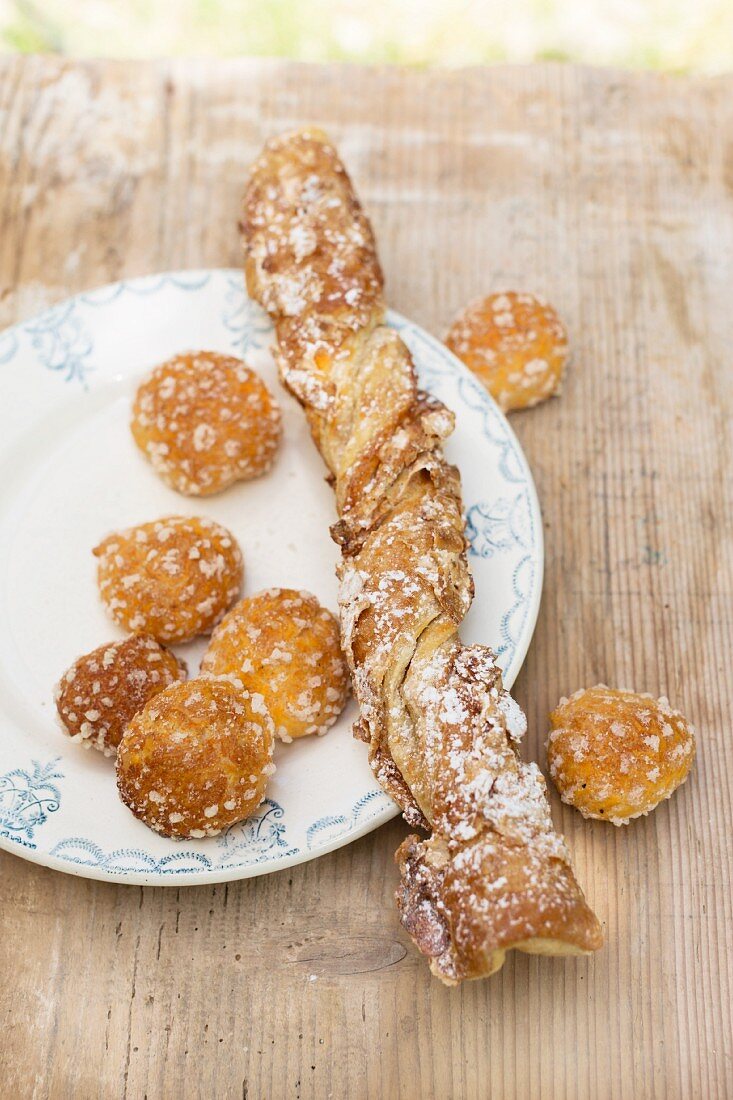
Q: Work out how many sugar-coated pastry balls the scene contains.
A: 7